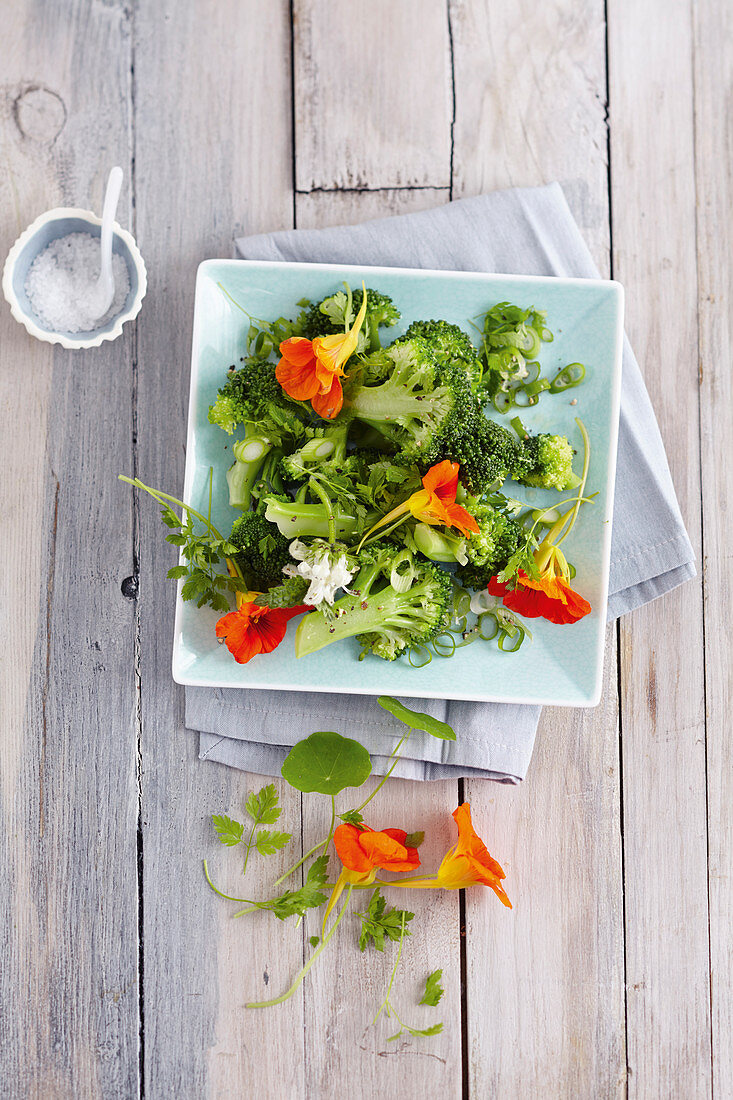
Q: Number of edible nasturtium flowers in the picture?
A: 6